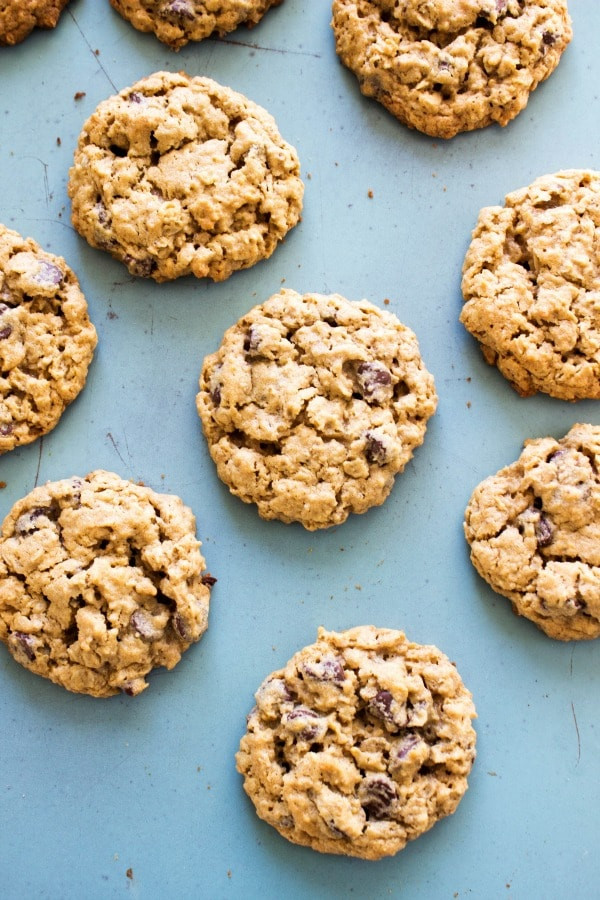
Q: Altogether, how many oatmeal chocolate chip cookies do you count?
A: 10